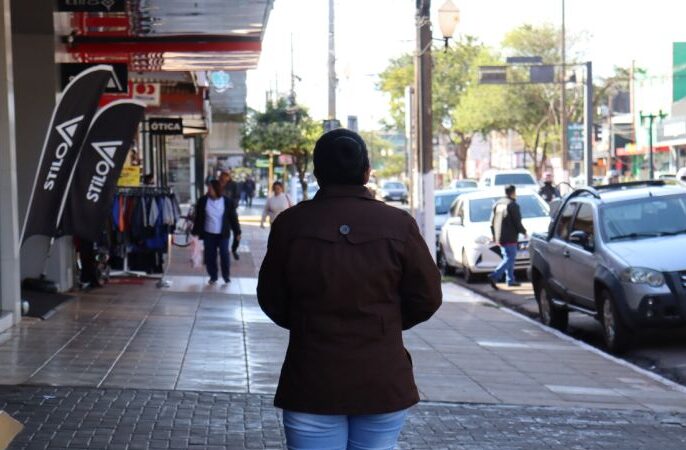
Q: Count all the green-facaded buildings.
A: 1